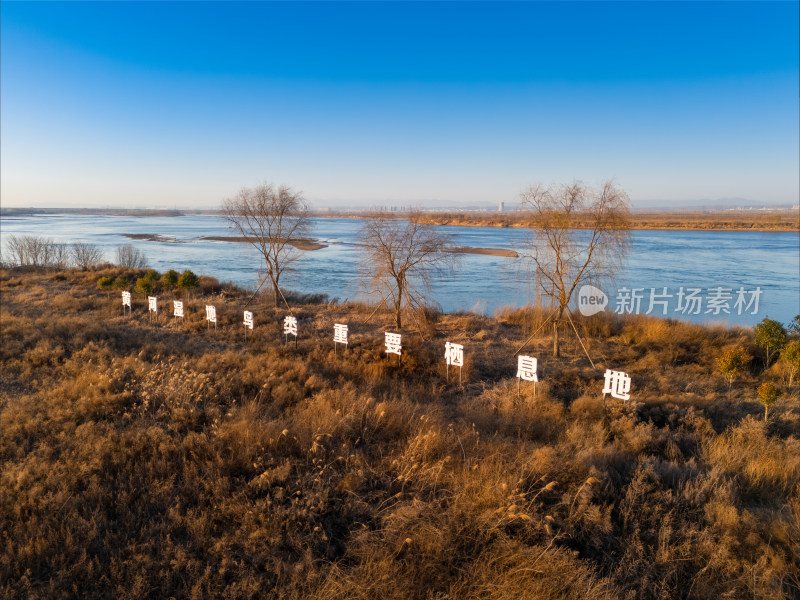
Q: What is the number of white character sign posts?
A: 11